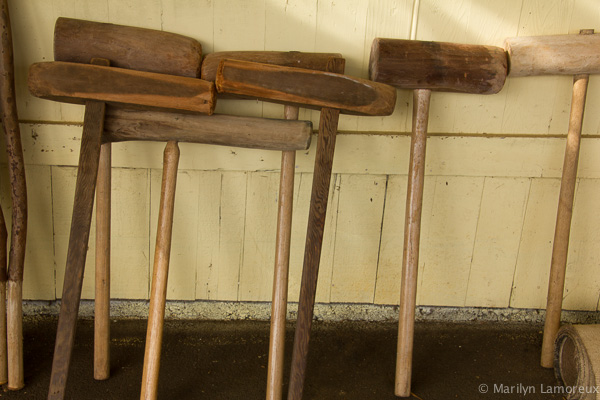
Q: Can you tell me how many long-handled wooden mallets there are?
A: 7